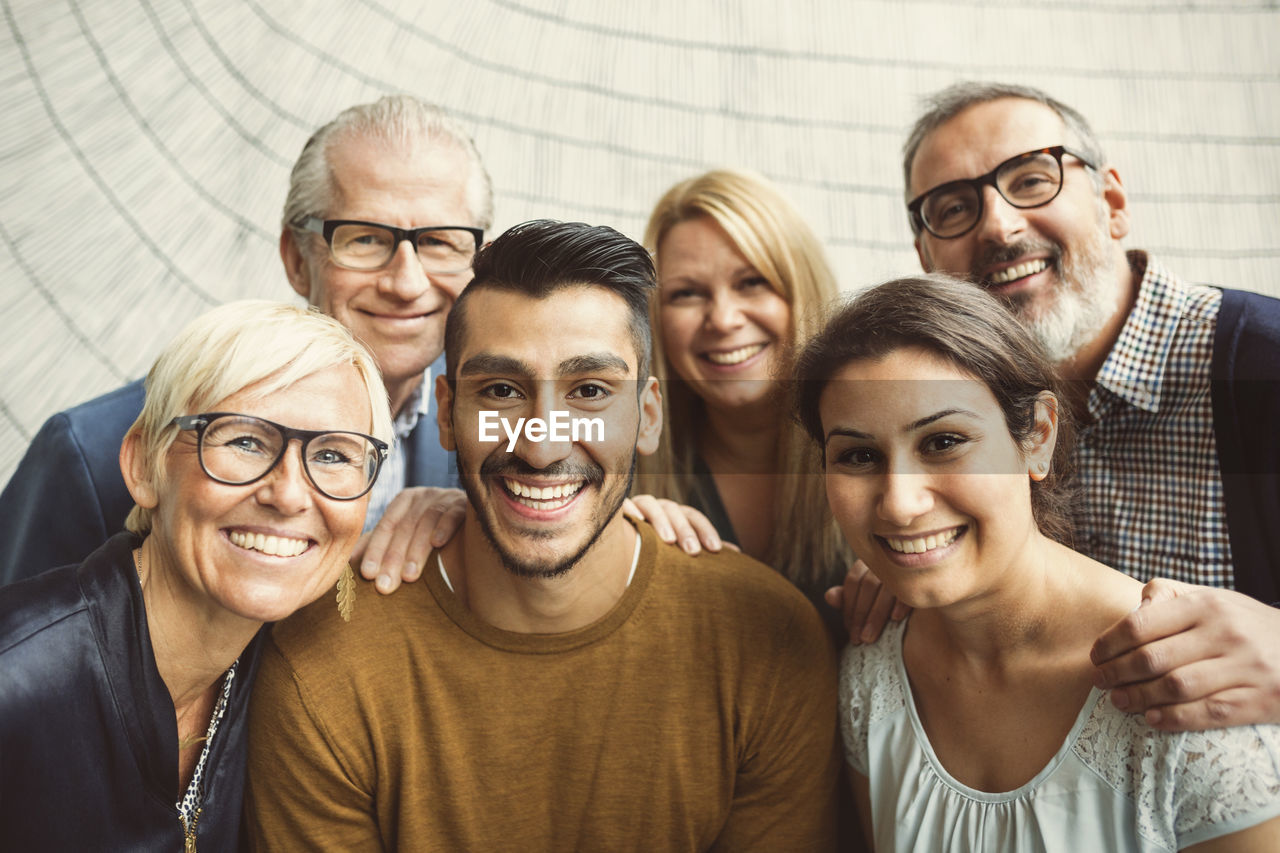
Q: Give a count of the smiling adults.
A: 6